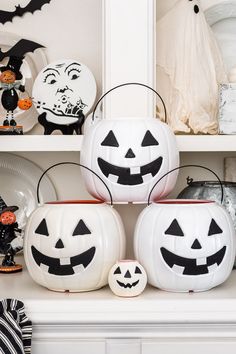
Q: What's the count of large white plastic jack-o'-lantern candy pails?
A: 3